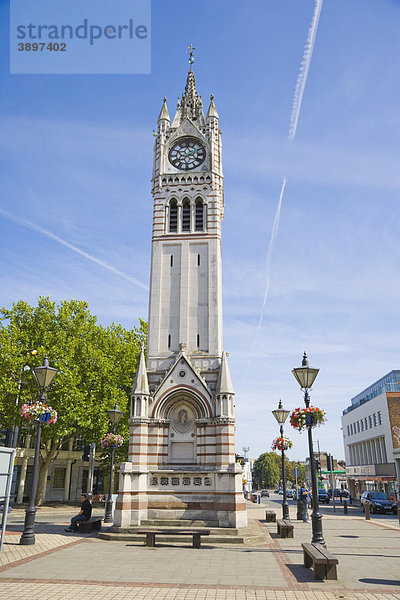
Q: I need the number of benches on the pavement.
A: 5